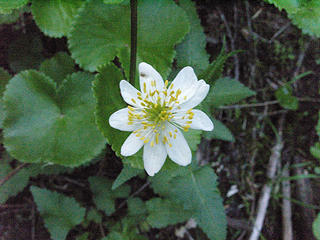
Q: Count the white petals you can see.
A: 9